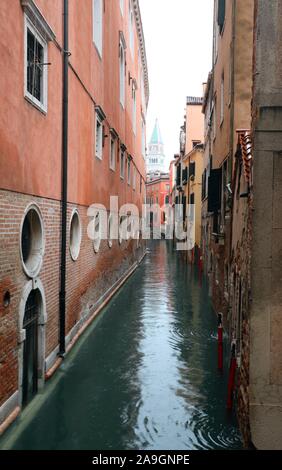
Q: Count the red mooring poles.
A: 4